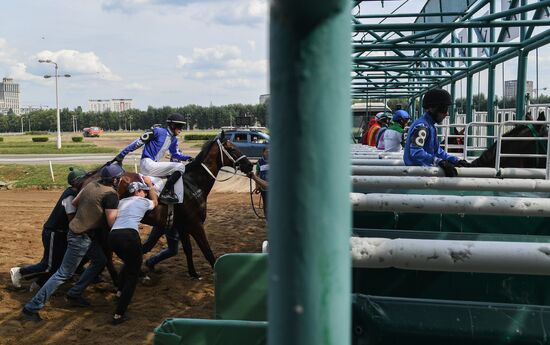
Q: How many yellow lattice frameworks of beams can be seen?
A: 0